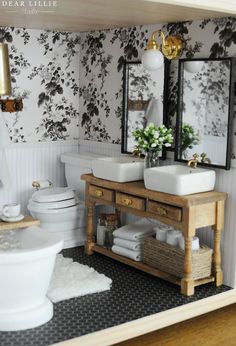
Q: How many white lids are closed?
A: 1